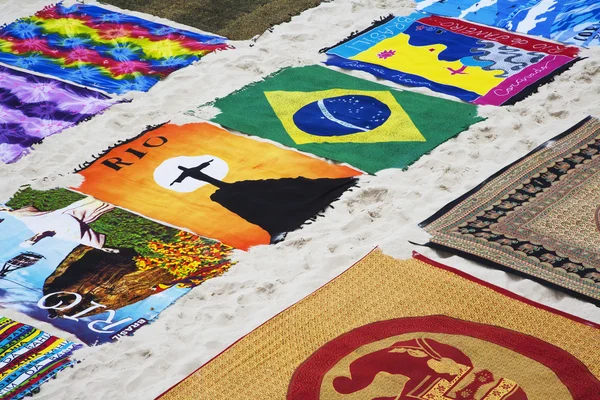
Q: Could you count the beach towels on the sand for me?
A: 11